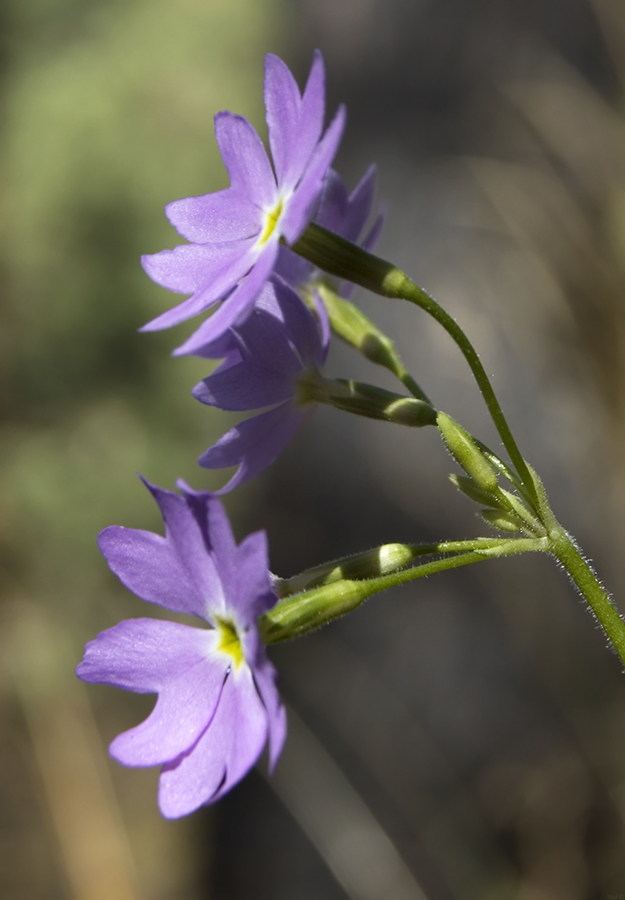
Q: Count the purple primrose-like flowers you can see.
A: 4